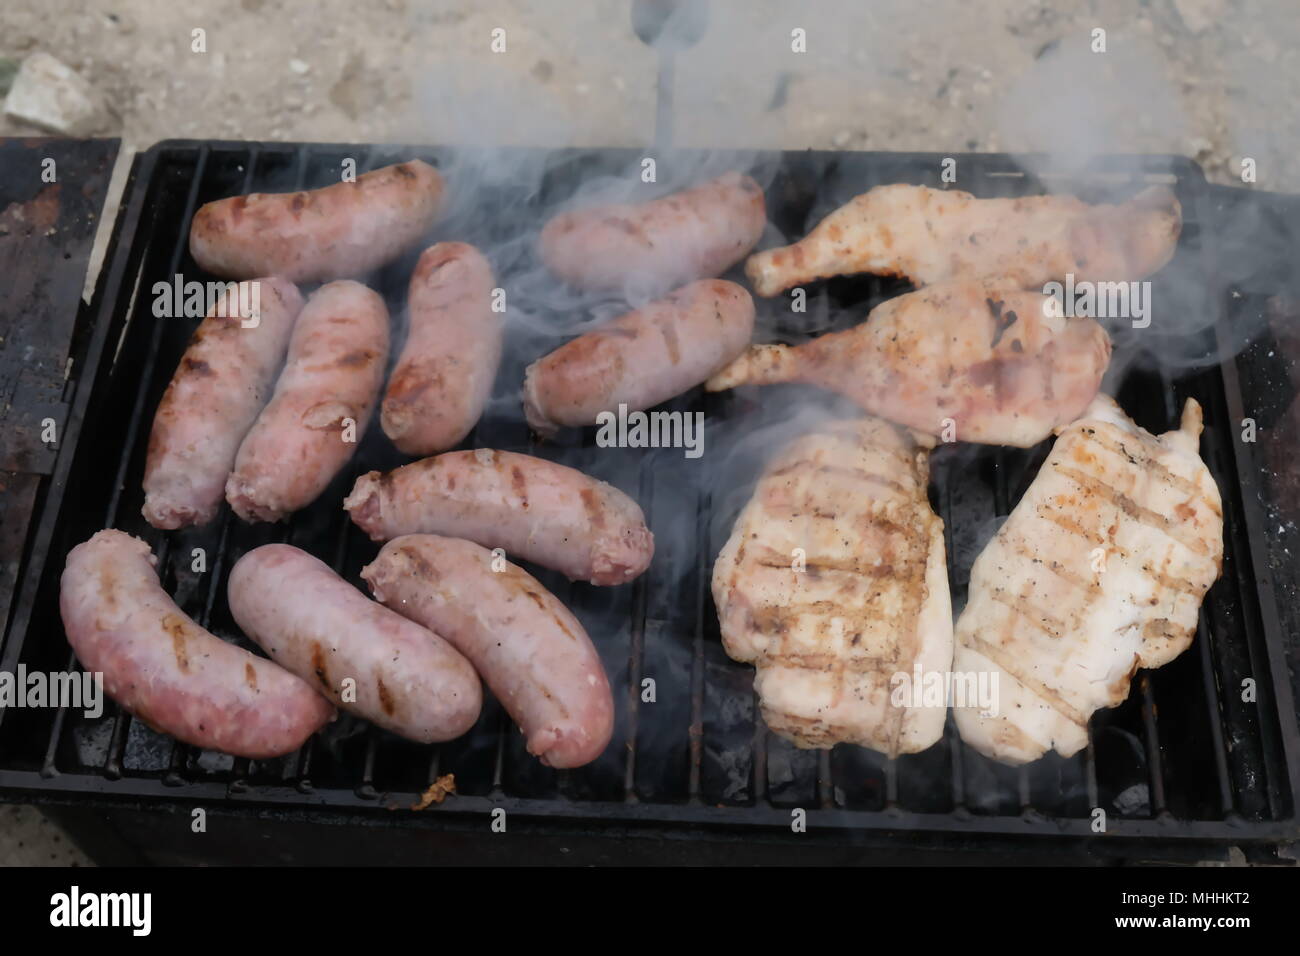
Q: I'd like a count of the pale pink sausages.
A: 10